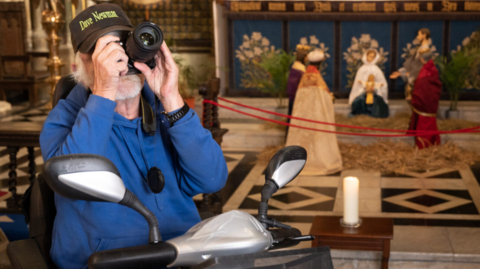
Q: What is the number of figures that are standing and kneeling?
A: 5